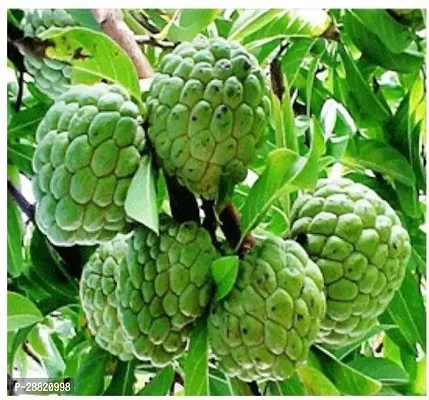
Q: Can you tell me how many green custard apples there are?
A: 7